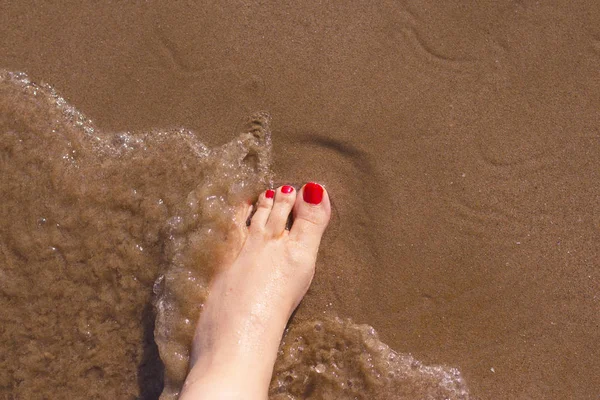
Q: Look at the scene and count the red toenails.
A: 3